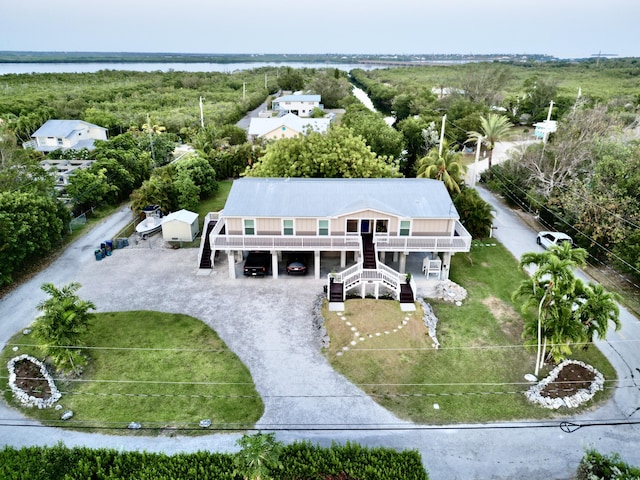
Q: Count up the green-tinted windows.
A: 4